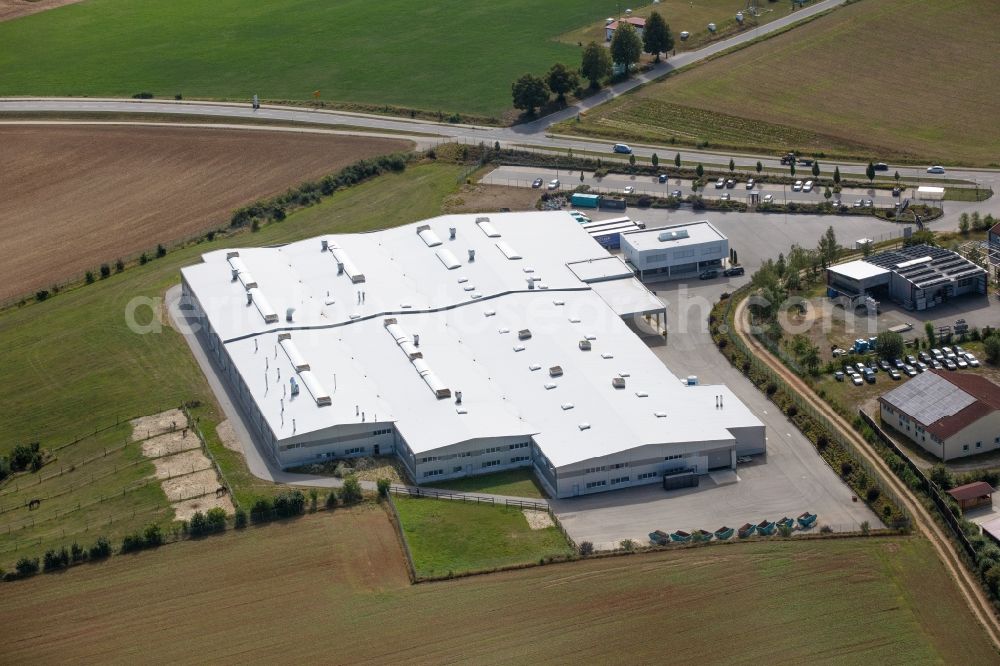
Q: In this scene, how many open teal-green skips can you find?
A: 8